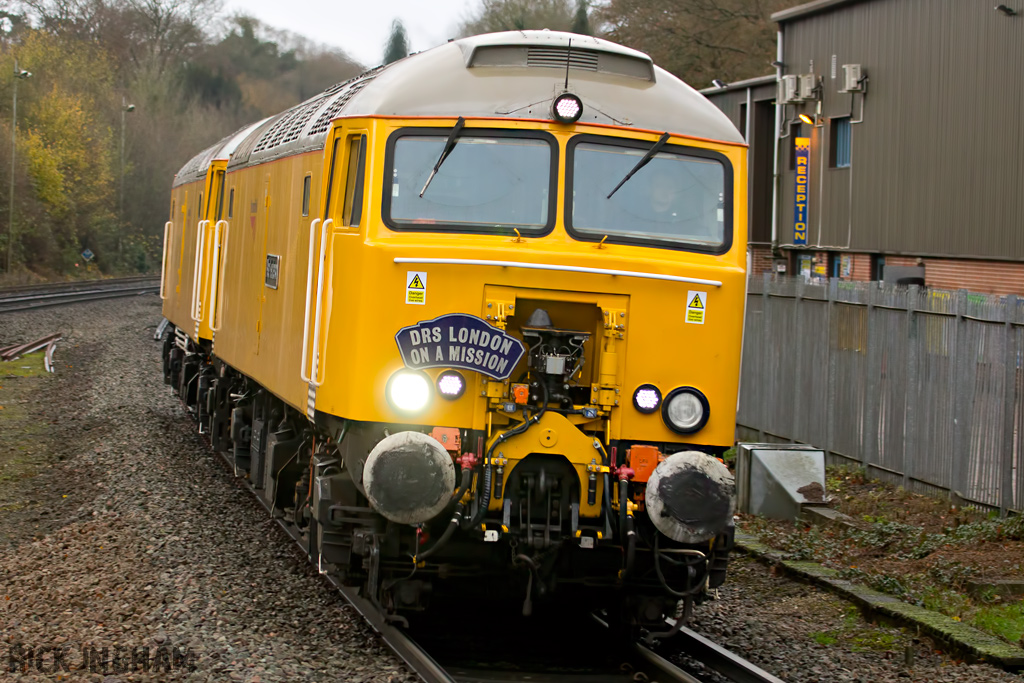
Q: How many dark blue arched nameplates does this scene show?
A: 1